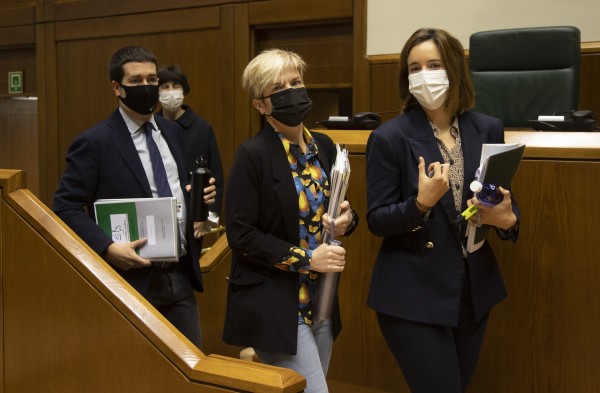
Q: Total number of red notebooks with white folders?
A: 0